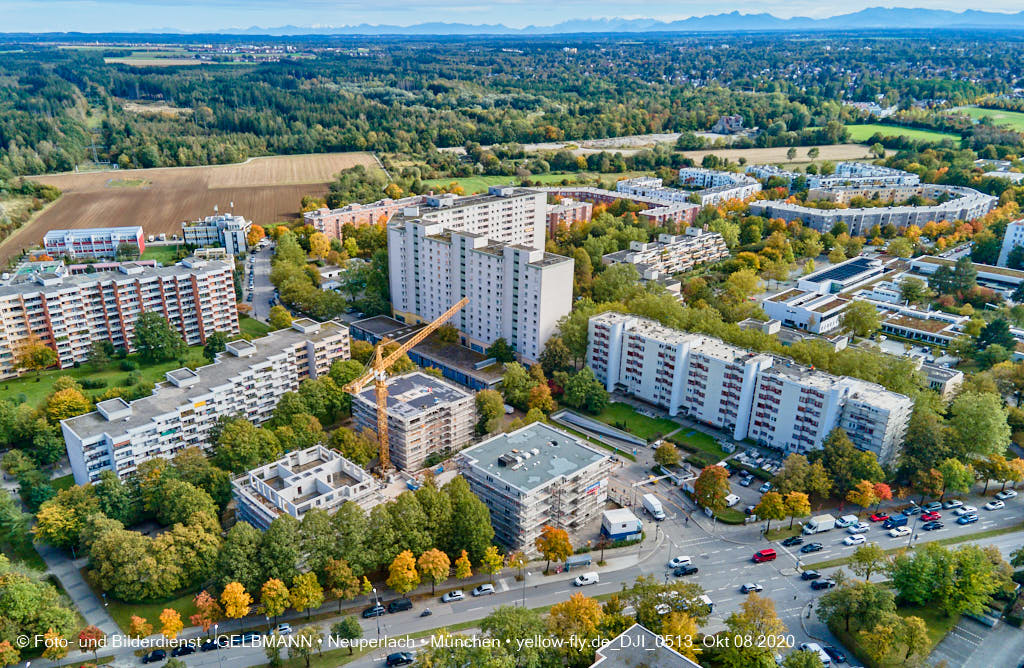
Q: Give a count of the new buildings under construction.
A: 3